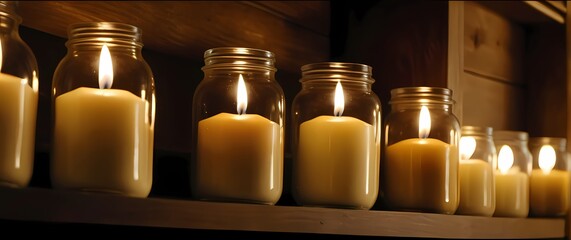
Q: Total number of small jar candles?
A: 3